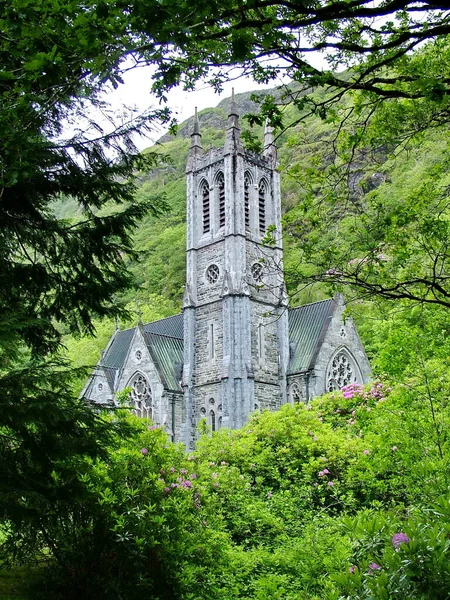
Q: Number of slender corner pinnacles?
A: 3